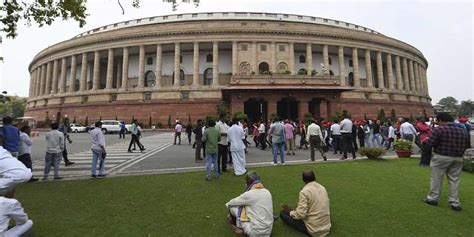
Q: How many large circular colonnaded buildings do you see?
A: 1